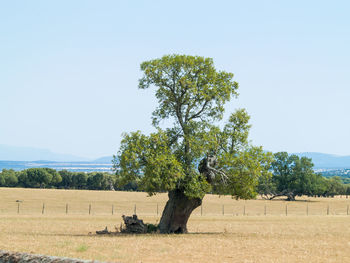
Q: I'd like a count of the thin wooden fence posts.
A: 15